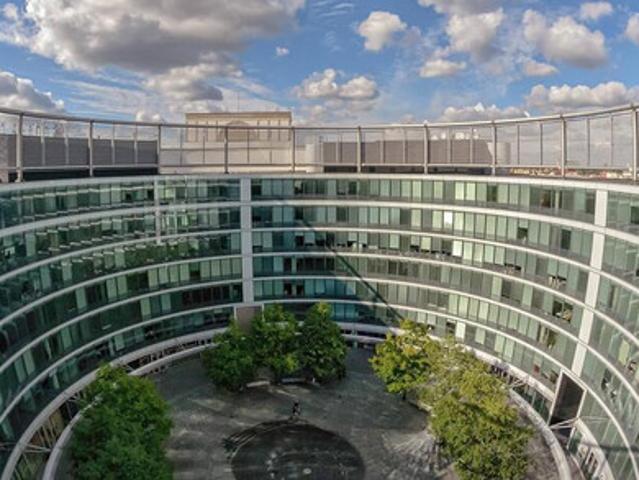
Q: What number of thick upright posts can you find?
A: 10